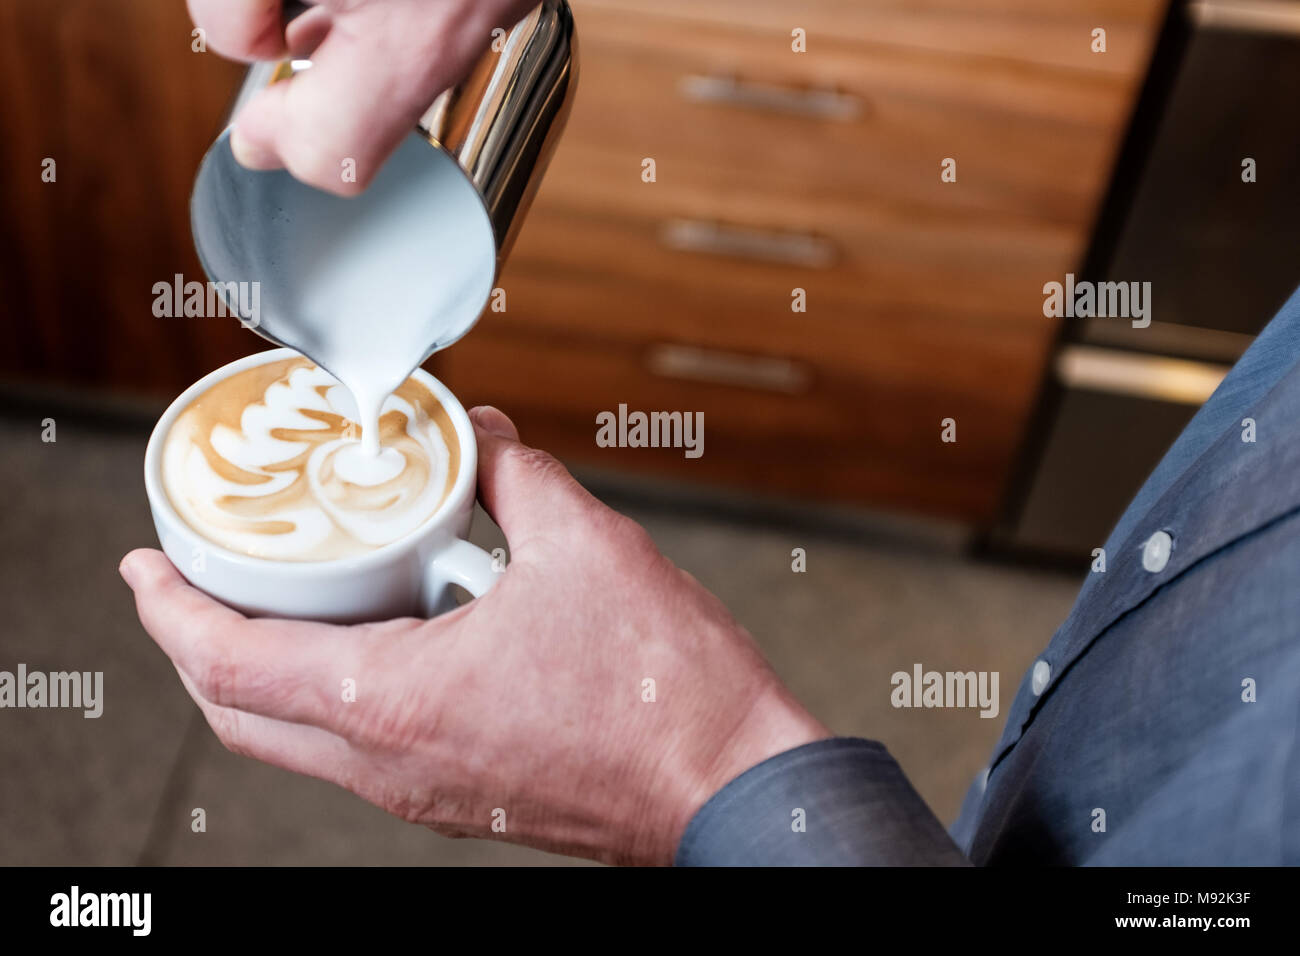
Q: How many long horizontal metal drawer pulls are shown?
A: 3